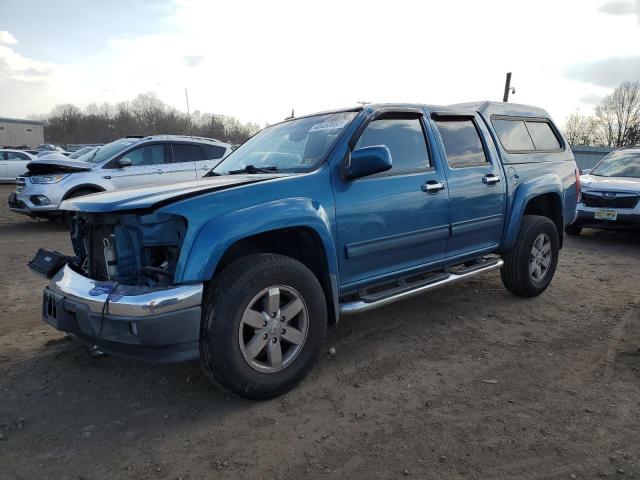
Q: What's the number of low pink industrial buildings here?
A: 0